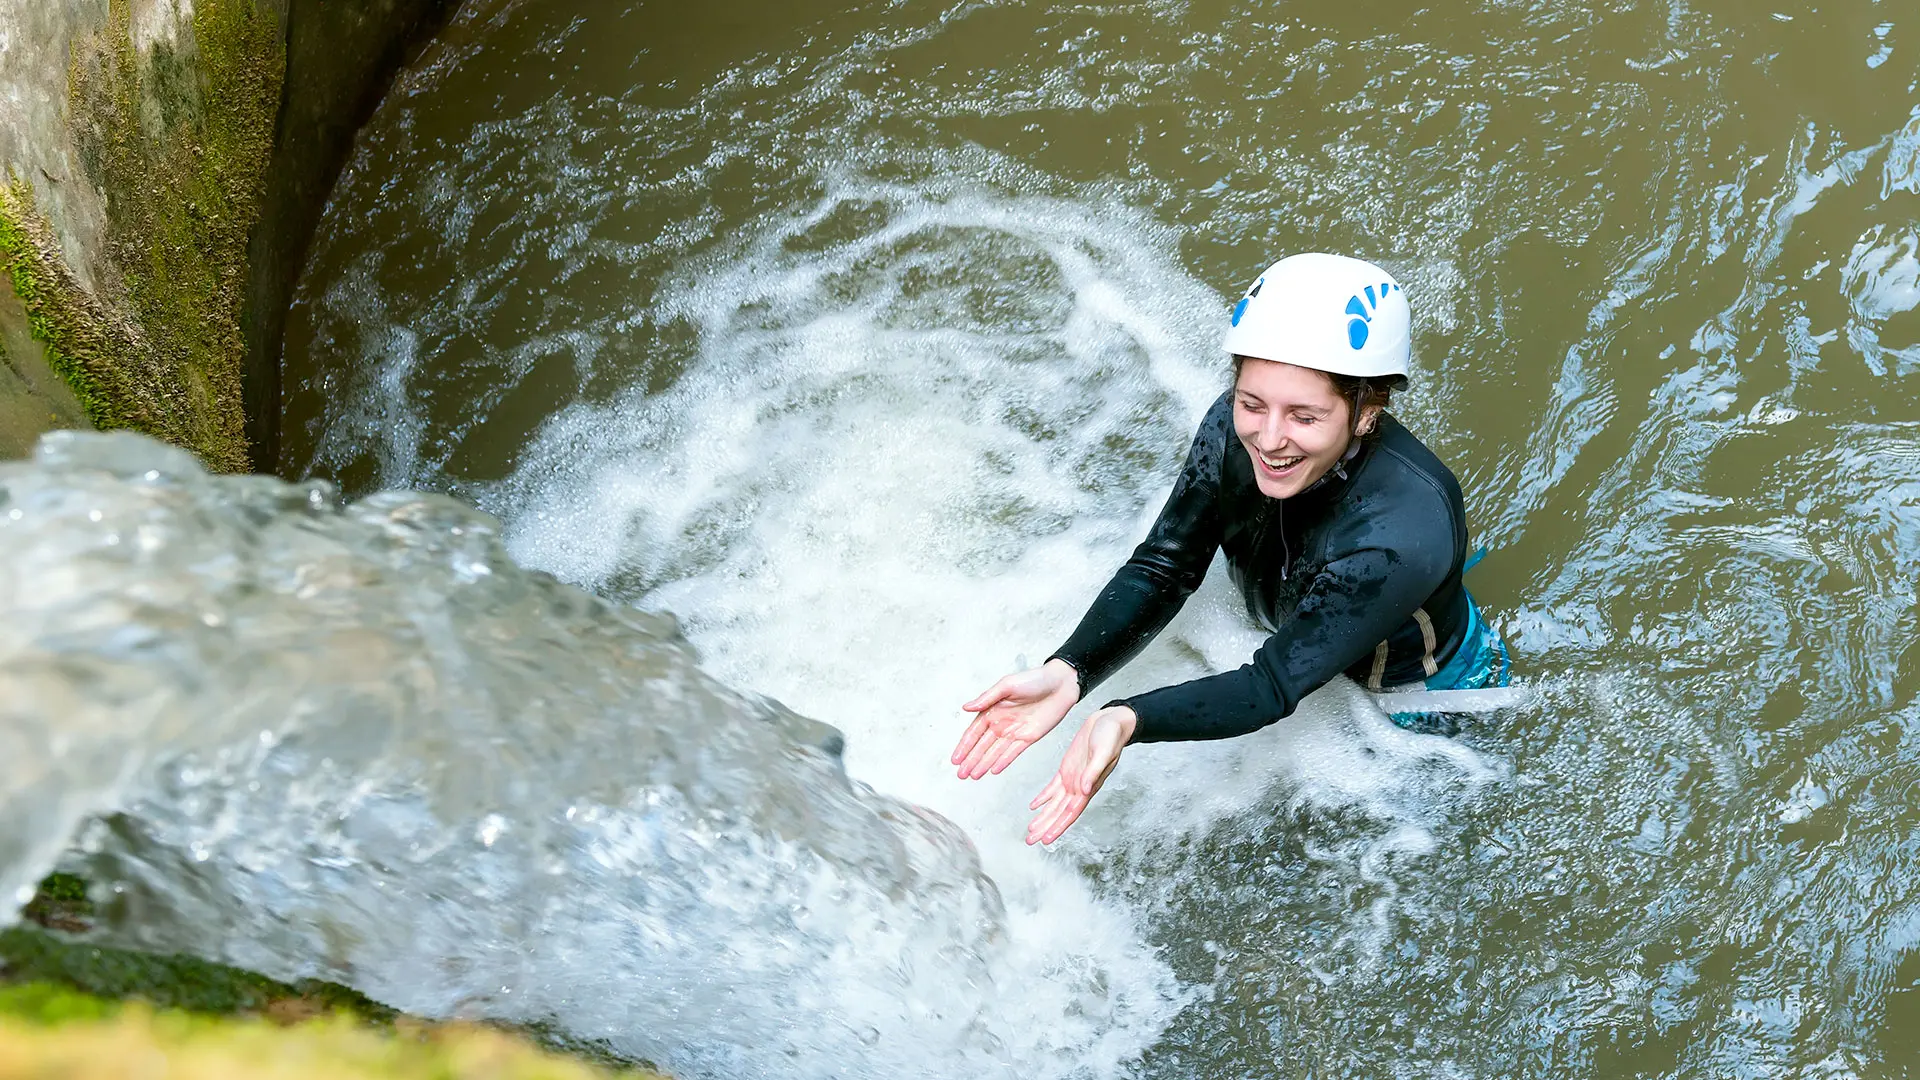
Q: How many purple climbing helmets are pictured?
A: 0